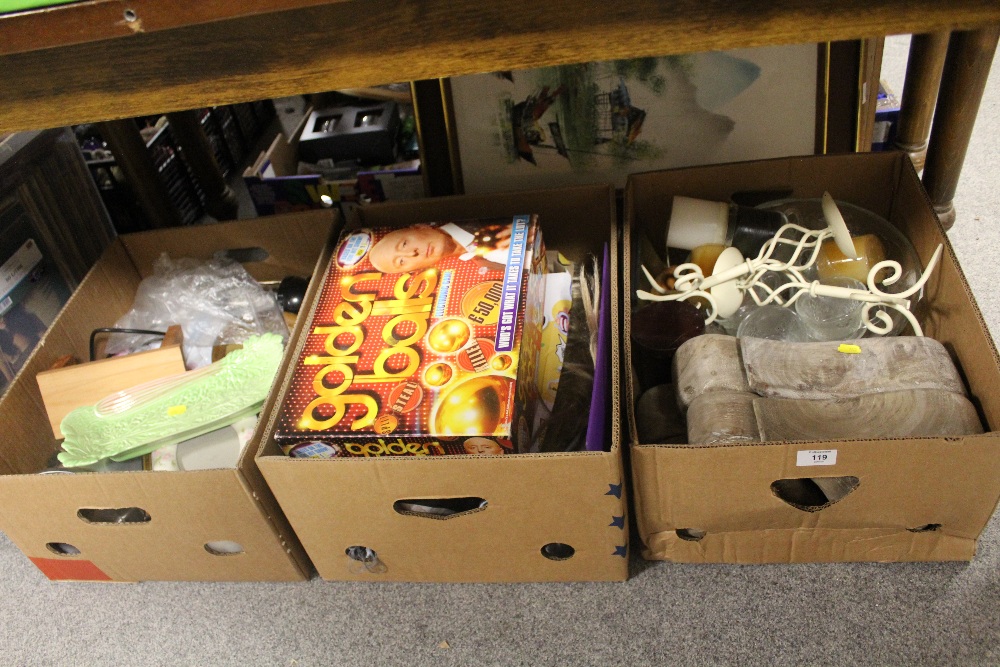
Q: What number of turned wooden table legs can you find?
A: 4